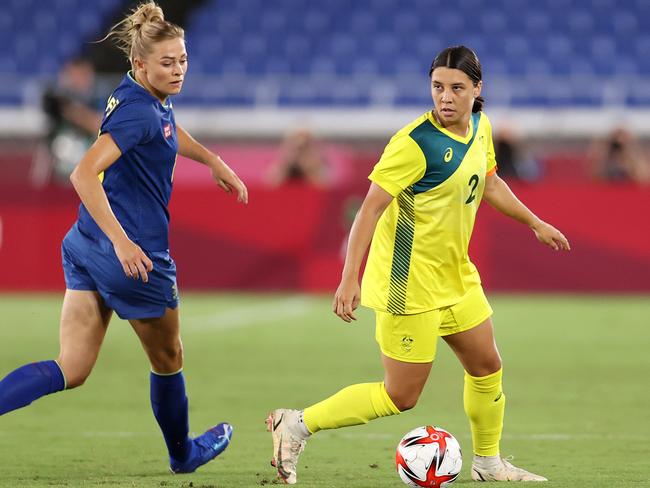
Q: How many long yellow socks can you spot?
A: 2